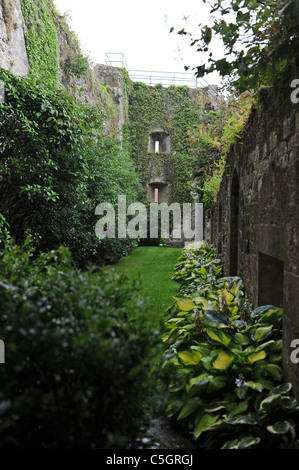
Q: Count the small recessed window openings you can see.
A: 2